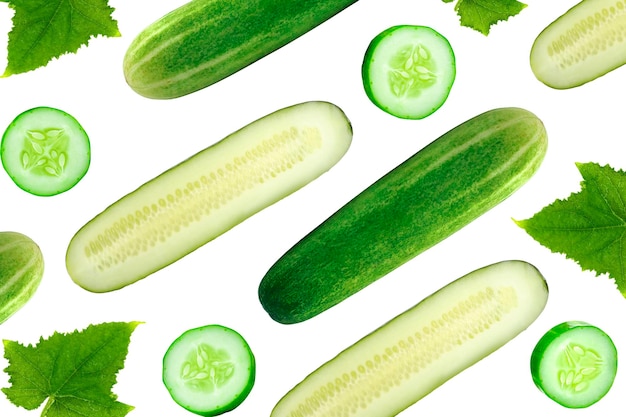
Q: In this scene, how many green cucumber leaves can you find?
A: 4